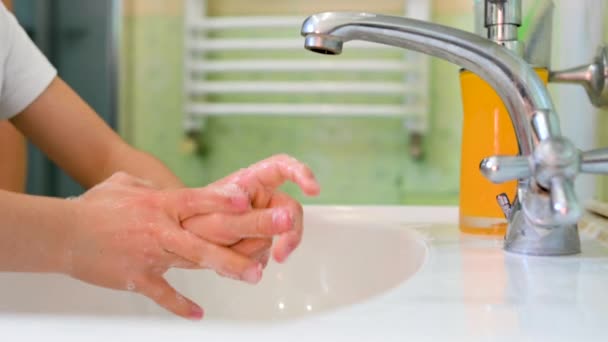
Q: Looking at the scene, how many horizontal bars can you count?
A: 5